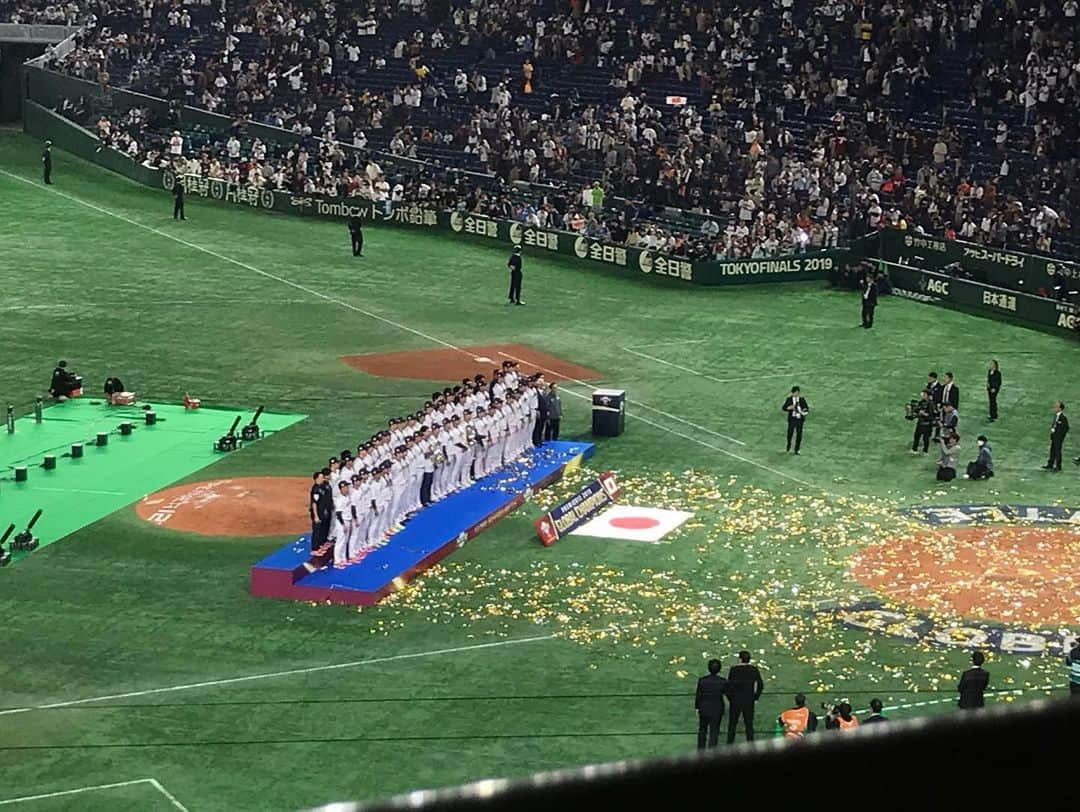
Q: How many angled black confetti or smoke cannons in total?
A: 4